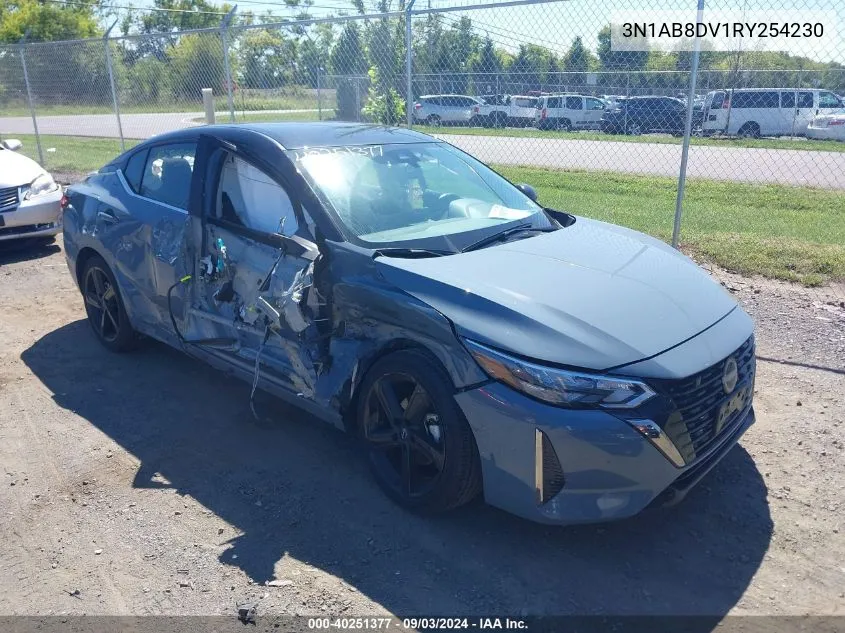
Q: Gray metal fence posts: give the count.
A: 5